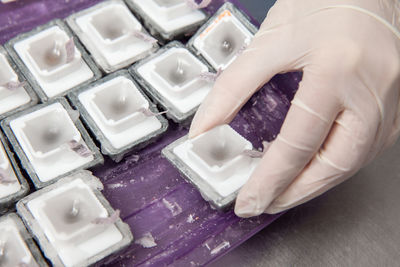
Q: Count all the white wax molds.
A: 12